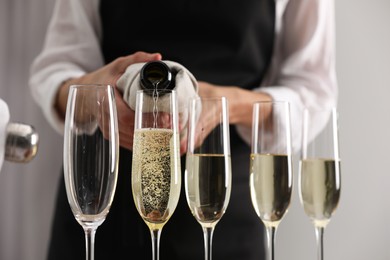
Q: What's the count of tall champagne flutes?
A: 5